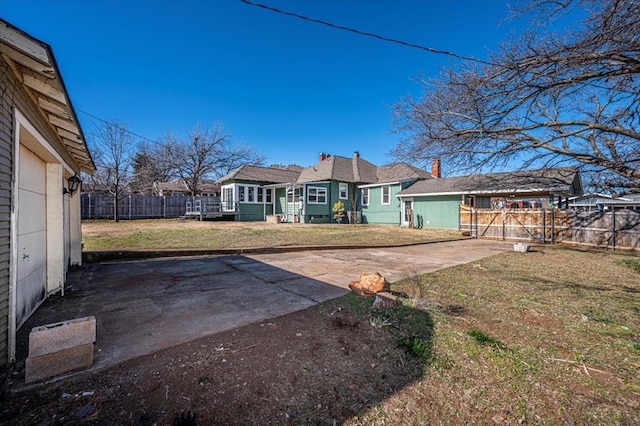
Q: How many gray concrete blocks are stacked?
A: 2